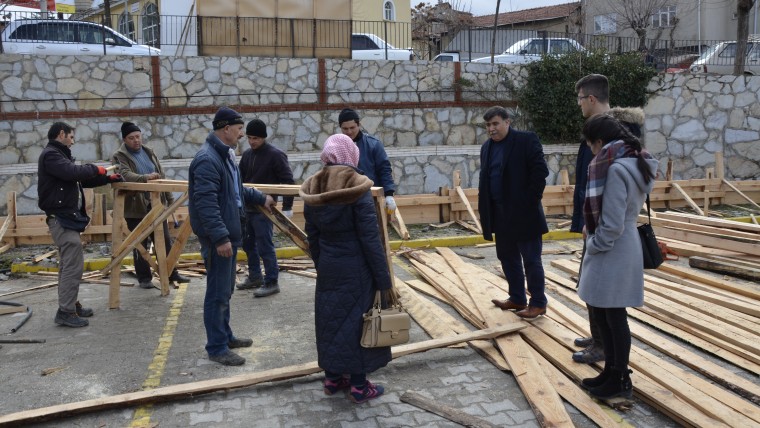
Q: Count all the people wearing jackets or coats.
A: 9